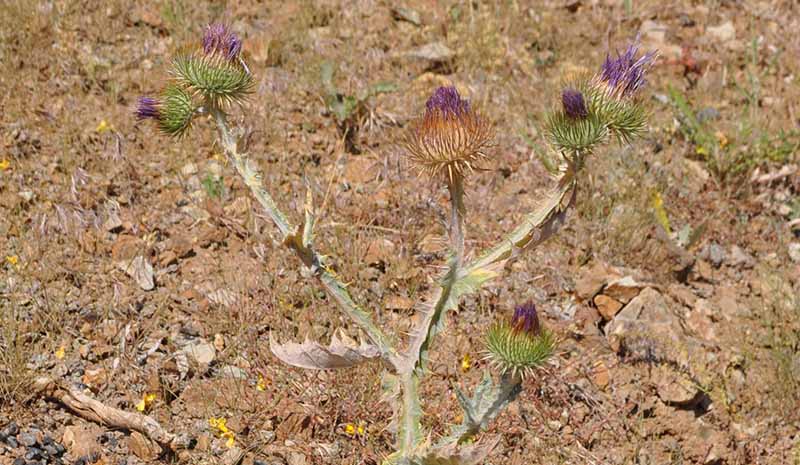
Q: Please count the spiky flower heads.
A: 6